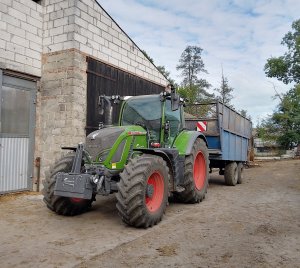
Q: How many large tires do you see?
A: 3